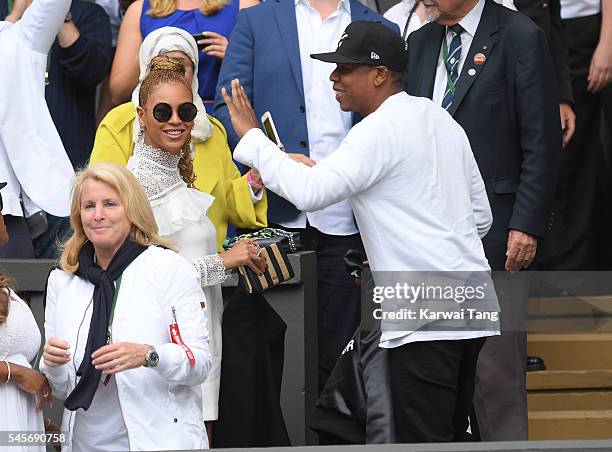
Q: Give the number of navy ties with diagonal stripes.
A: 1